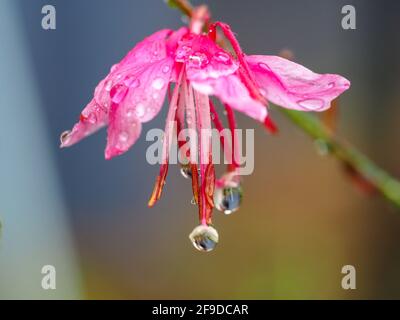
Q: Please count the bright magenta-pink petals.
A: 4